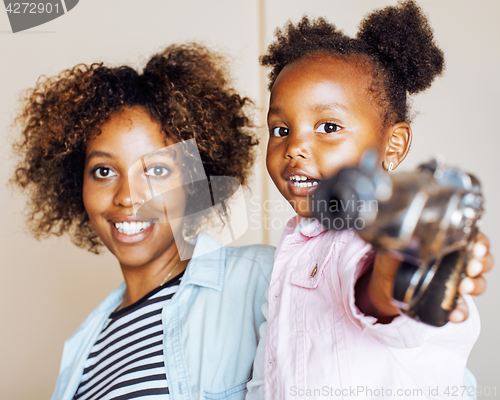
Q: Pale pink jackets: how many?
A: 1